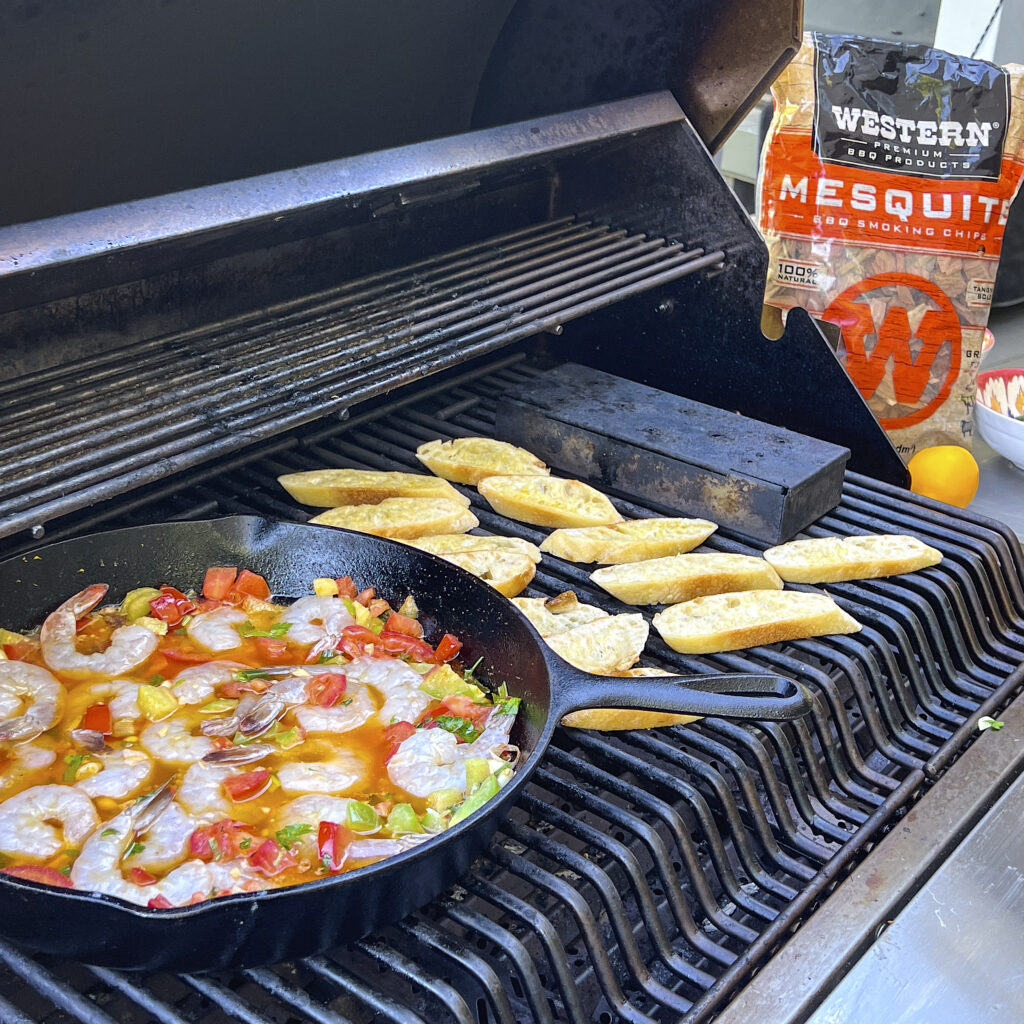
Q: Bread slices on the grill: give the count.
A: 13